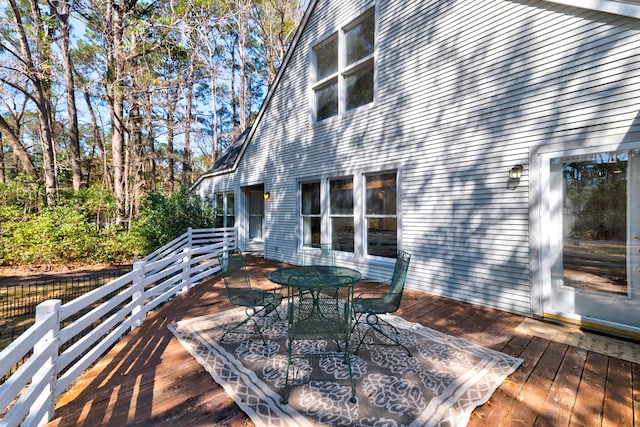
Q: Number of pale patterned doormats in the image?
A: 1